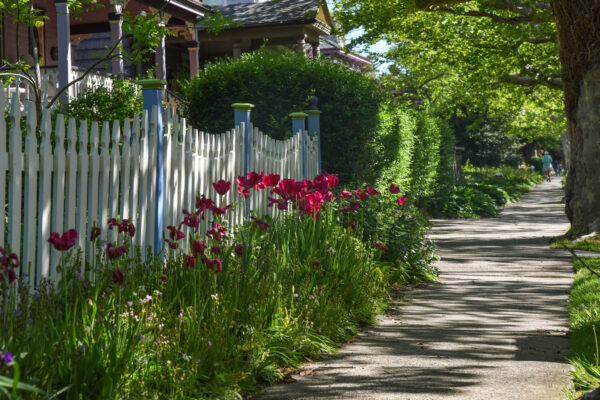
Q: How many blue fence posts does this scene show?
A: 4